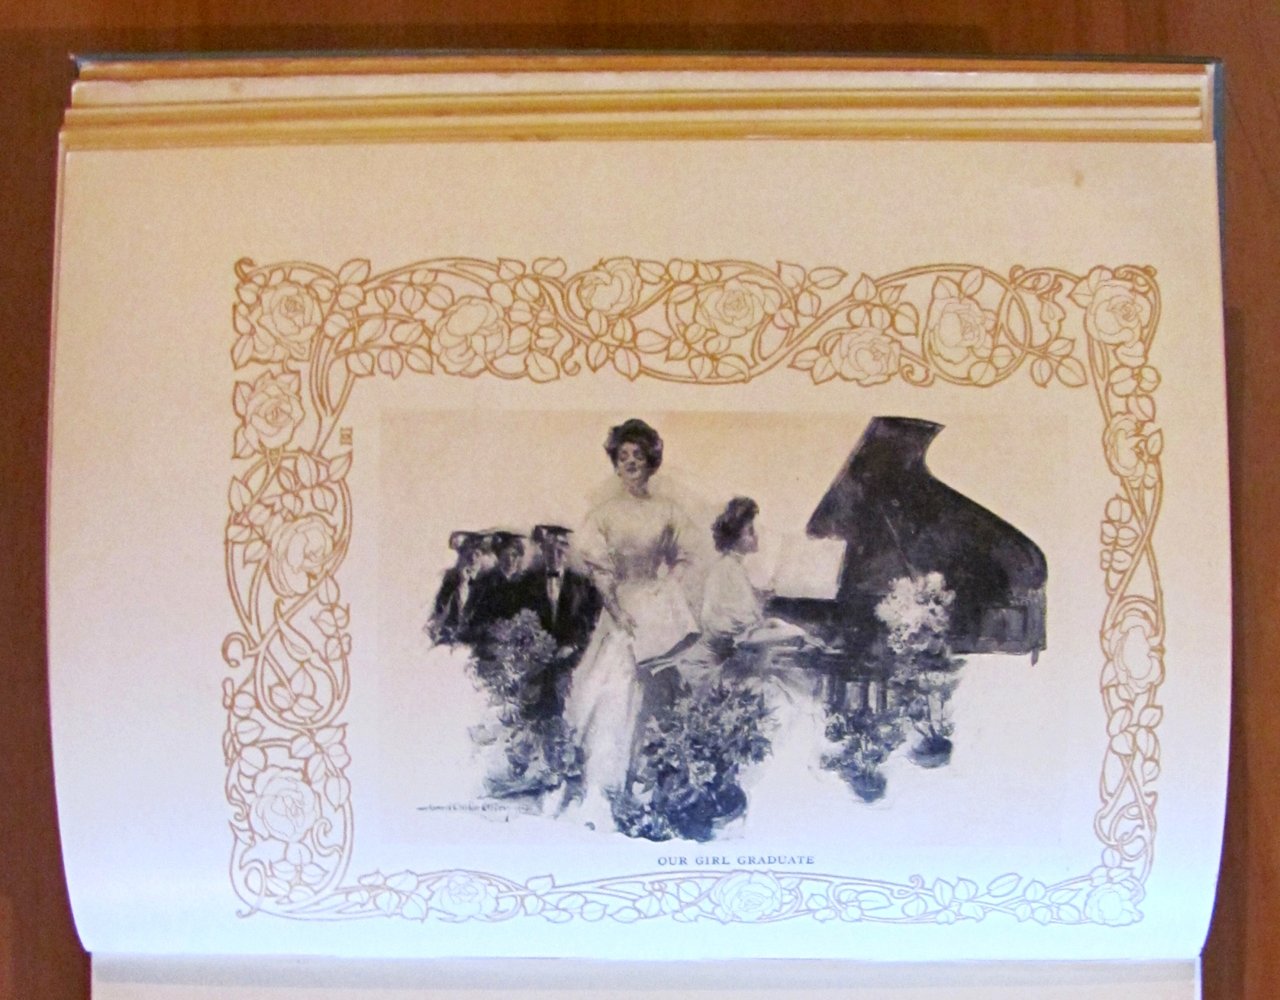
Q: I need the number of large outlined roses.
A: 15